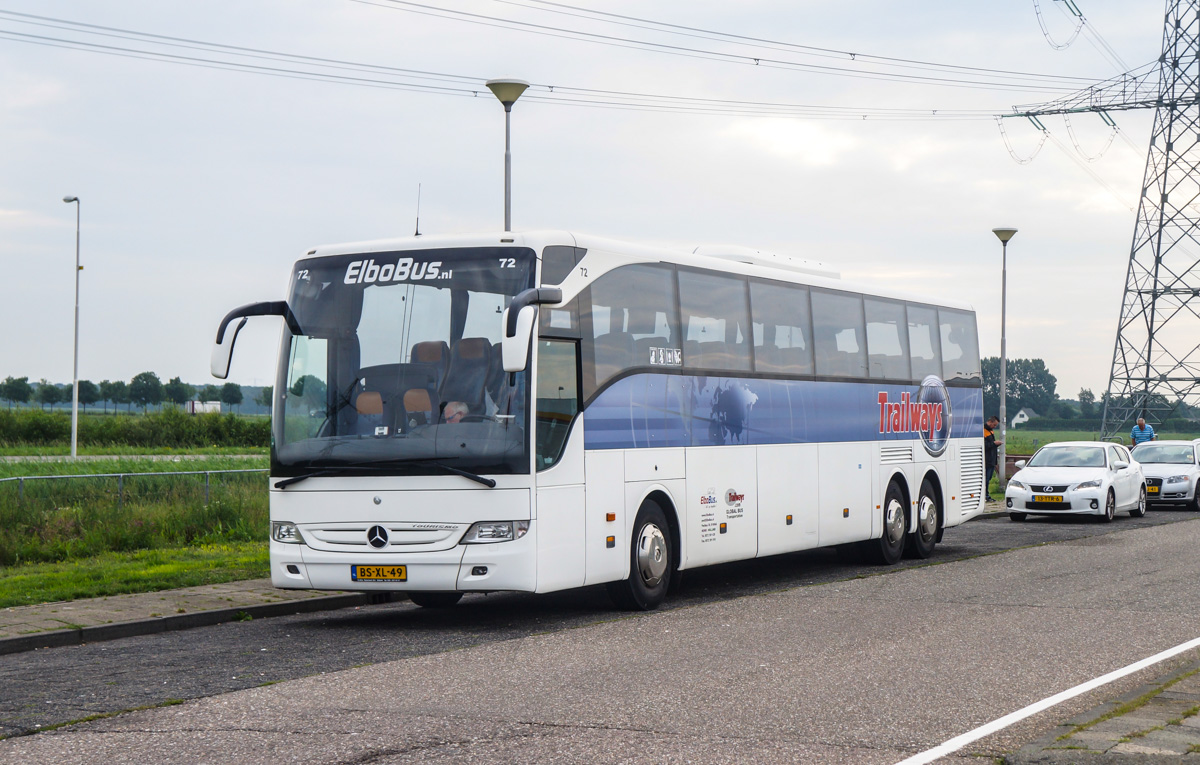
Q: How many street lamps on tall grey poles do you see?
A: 3